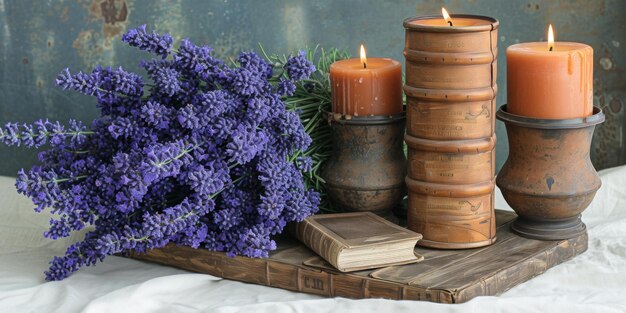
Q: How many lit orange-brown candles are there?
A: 3